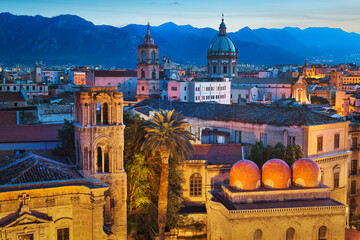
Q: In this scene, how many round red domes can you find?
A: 3